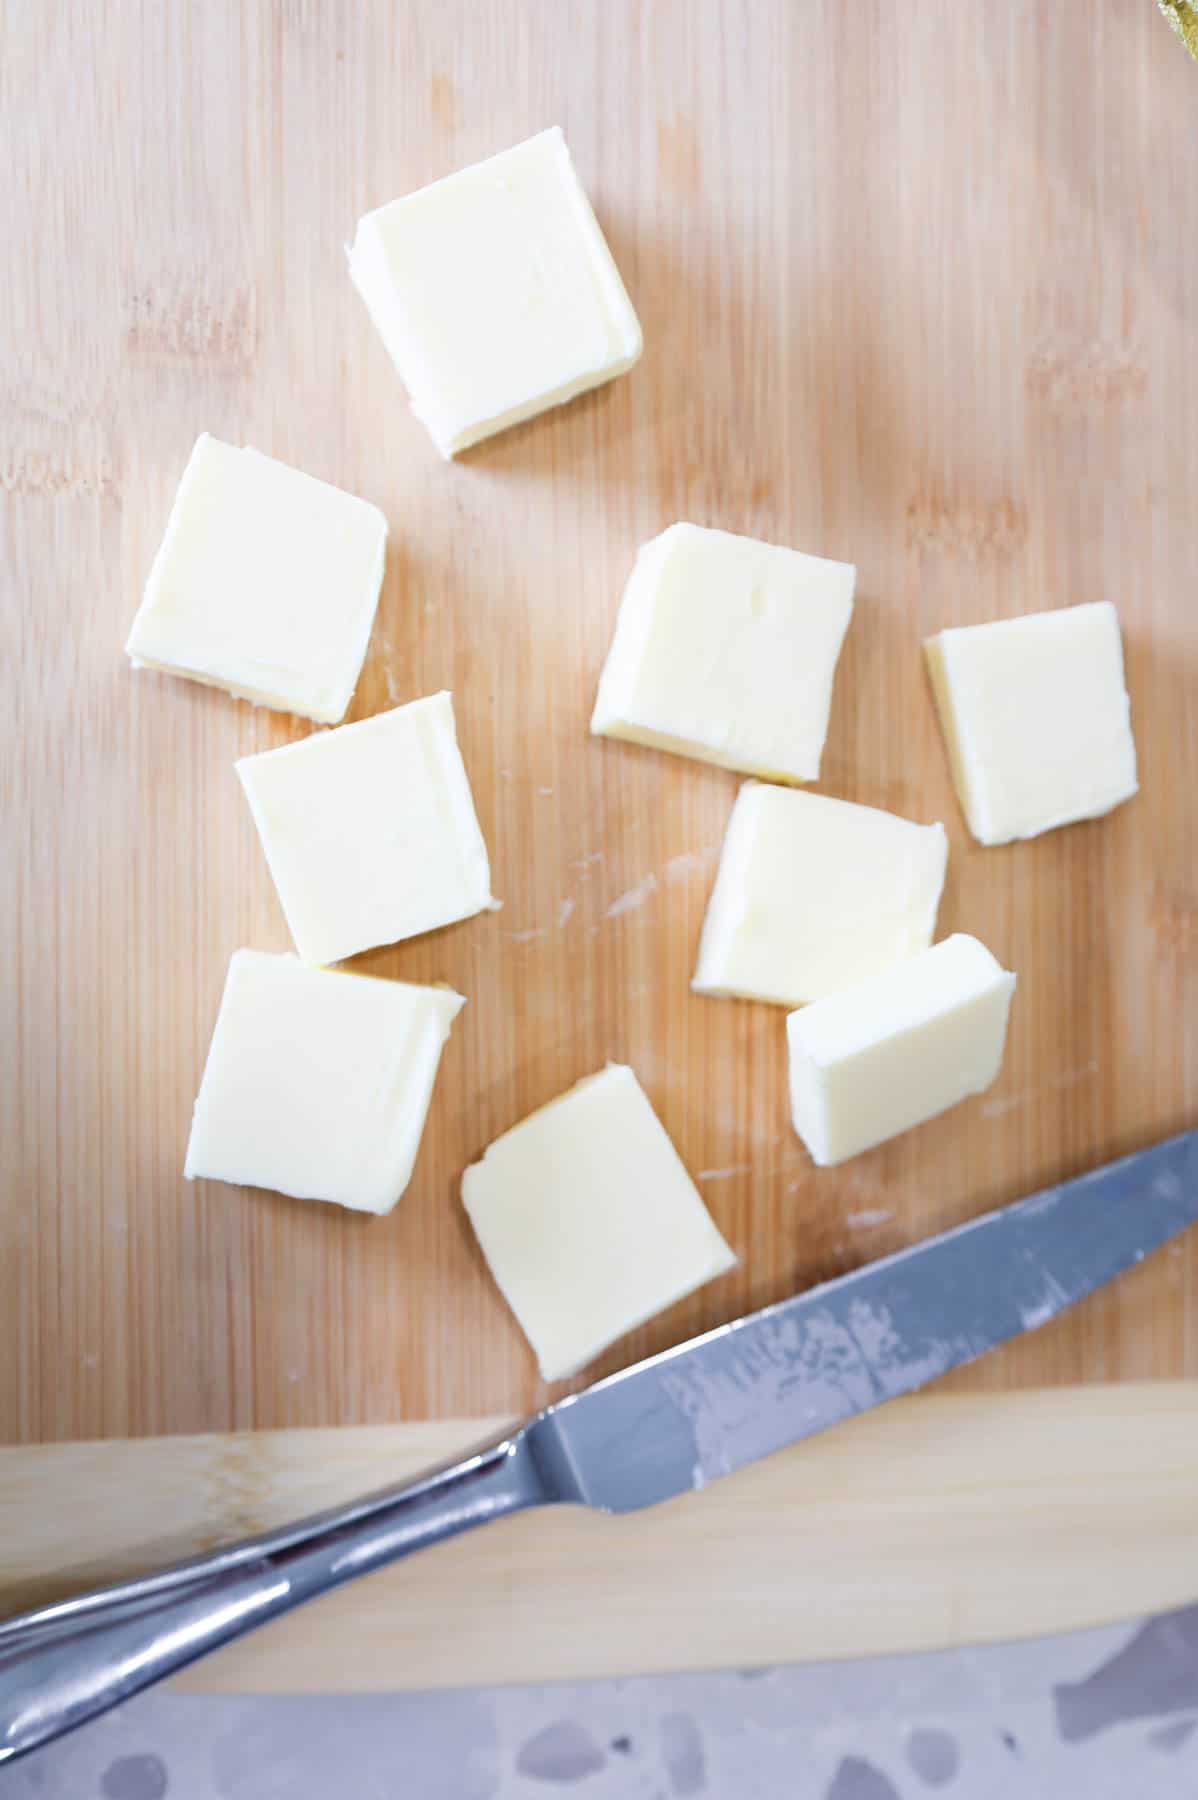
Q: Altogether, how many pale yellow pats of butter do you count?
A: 9